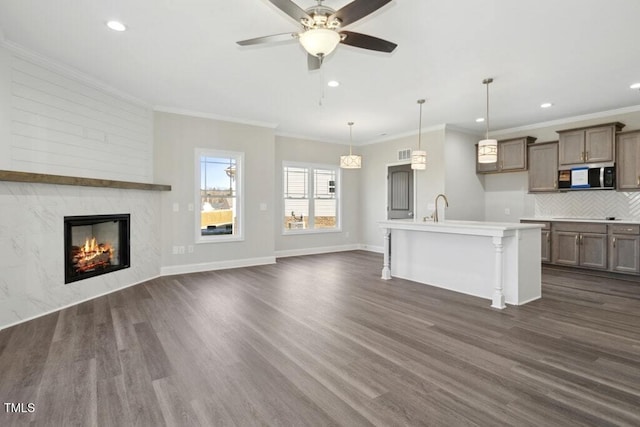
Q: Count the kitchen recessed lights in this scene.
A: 3